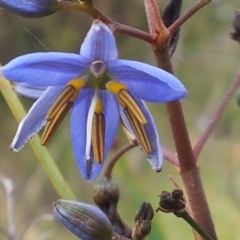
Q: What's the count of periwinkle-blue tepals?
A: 6